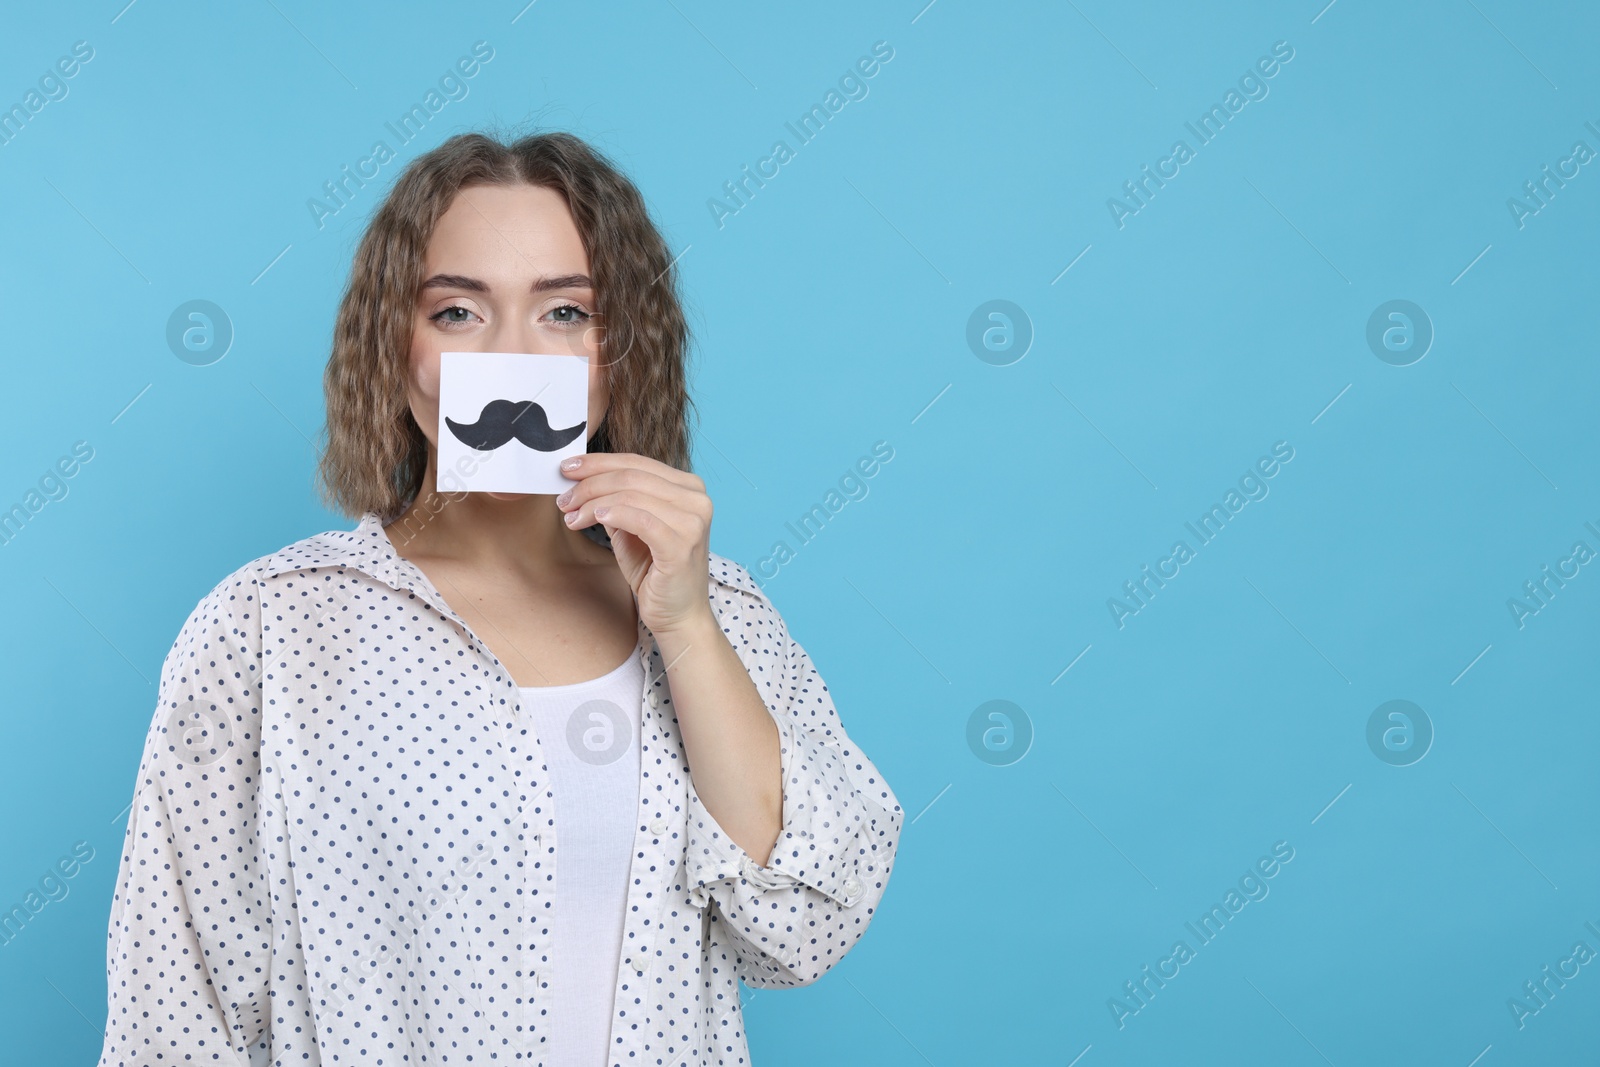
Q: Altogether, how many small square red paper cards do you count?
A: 0